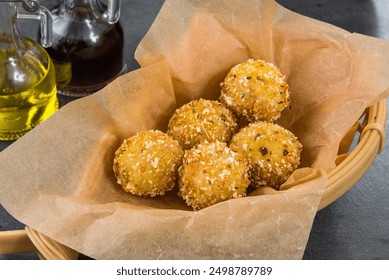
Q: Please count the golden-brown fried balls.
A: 5